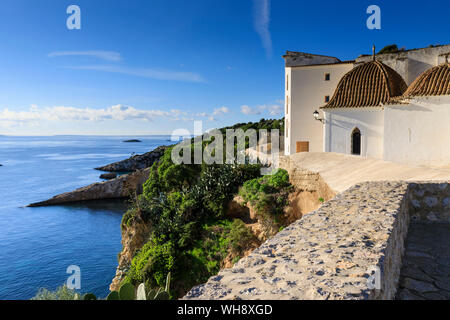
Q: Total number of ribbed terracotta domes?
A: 2